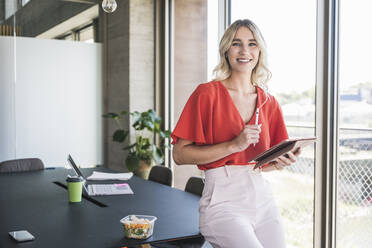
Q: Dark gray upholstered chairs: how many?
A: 3